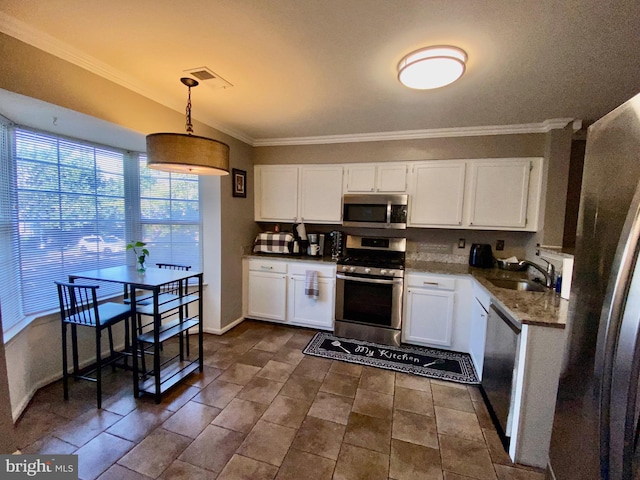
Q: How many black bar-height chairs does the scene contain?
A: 2